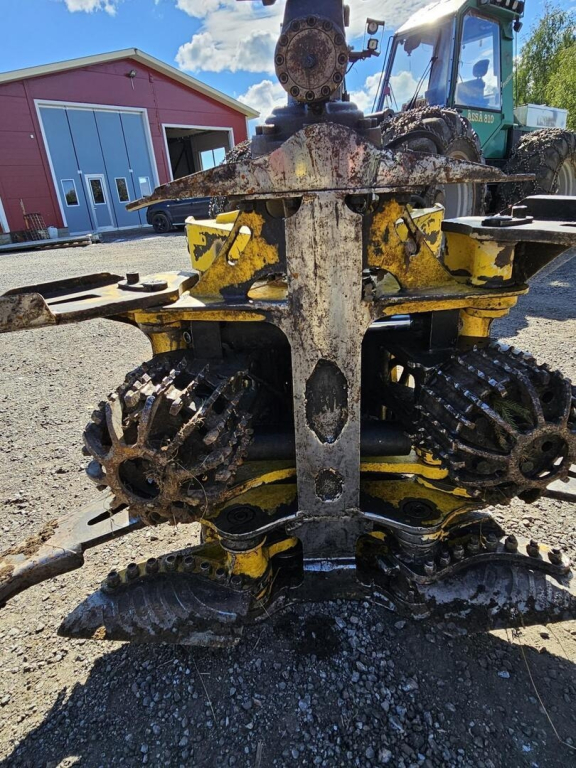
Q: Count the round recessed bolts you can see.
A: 12